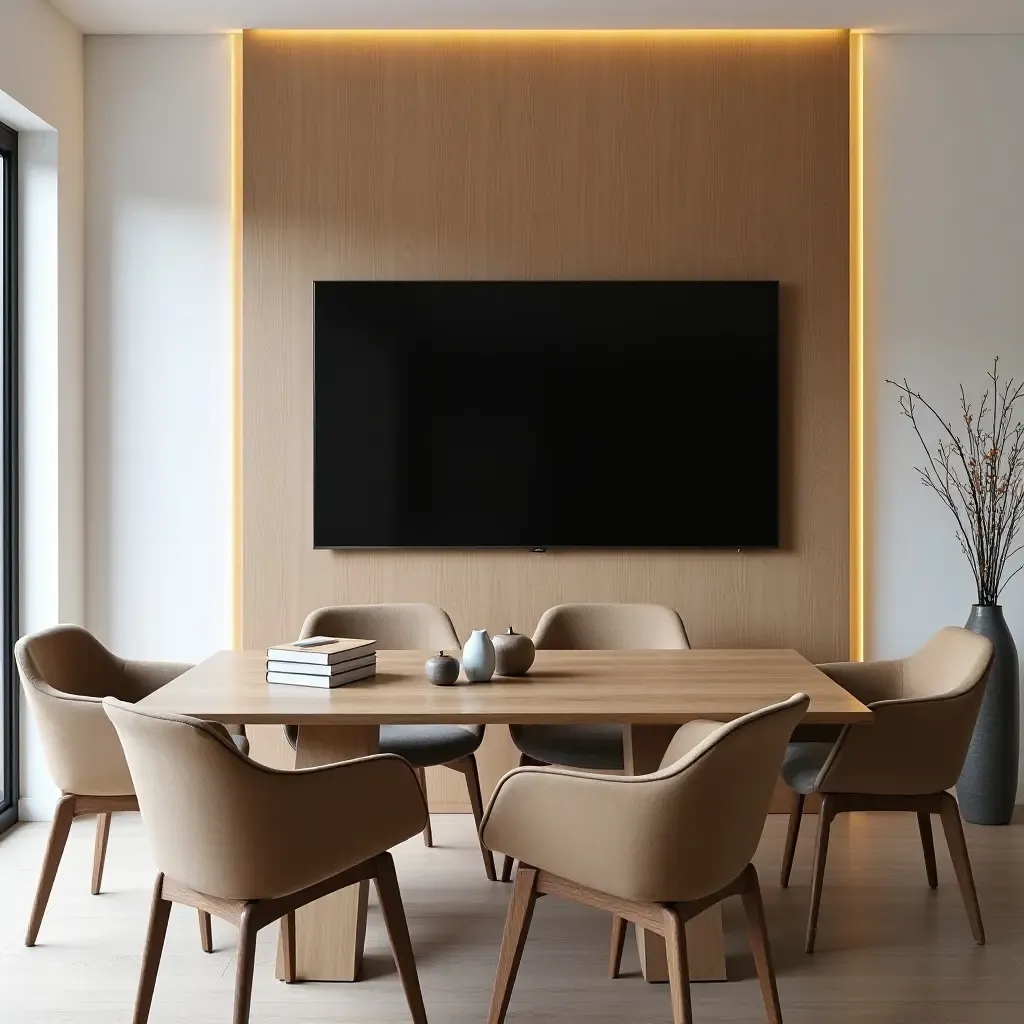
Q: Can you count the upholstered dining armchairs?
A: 6